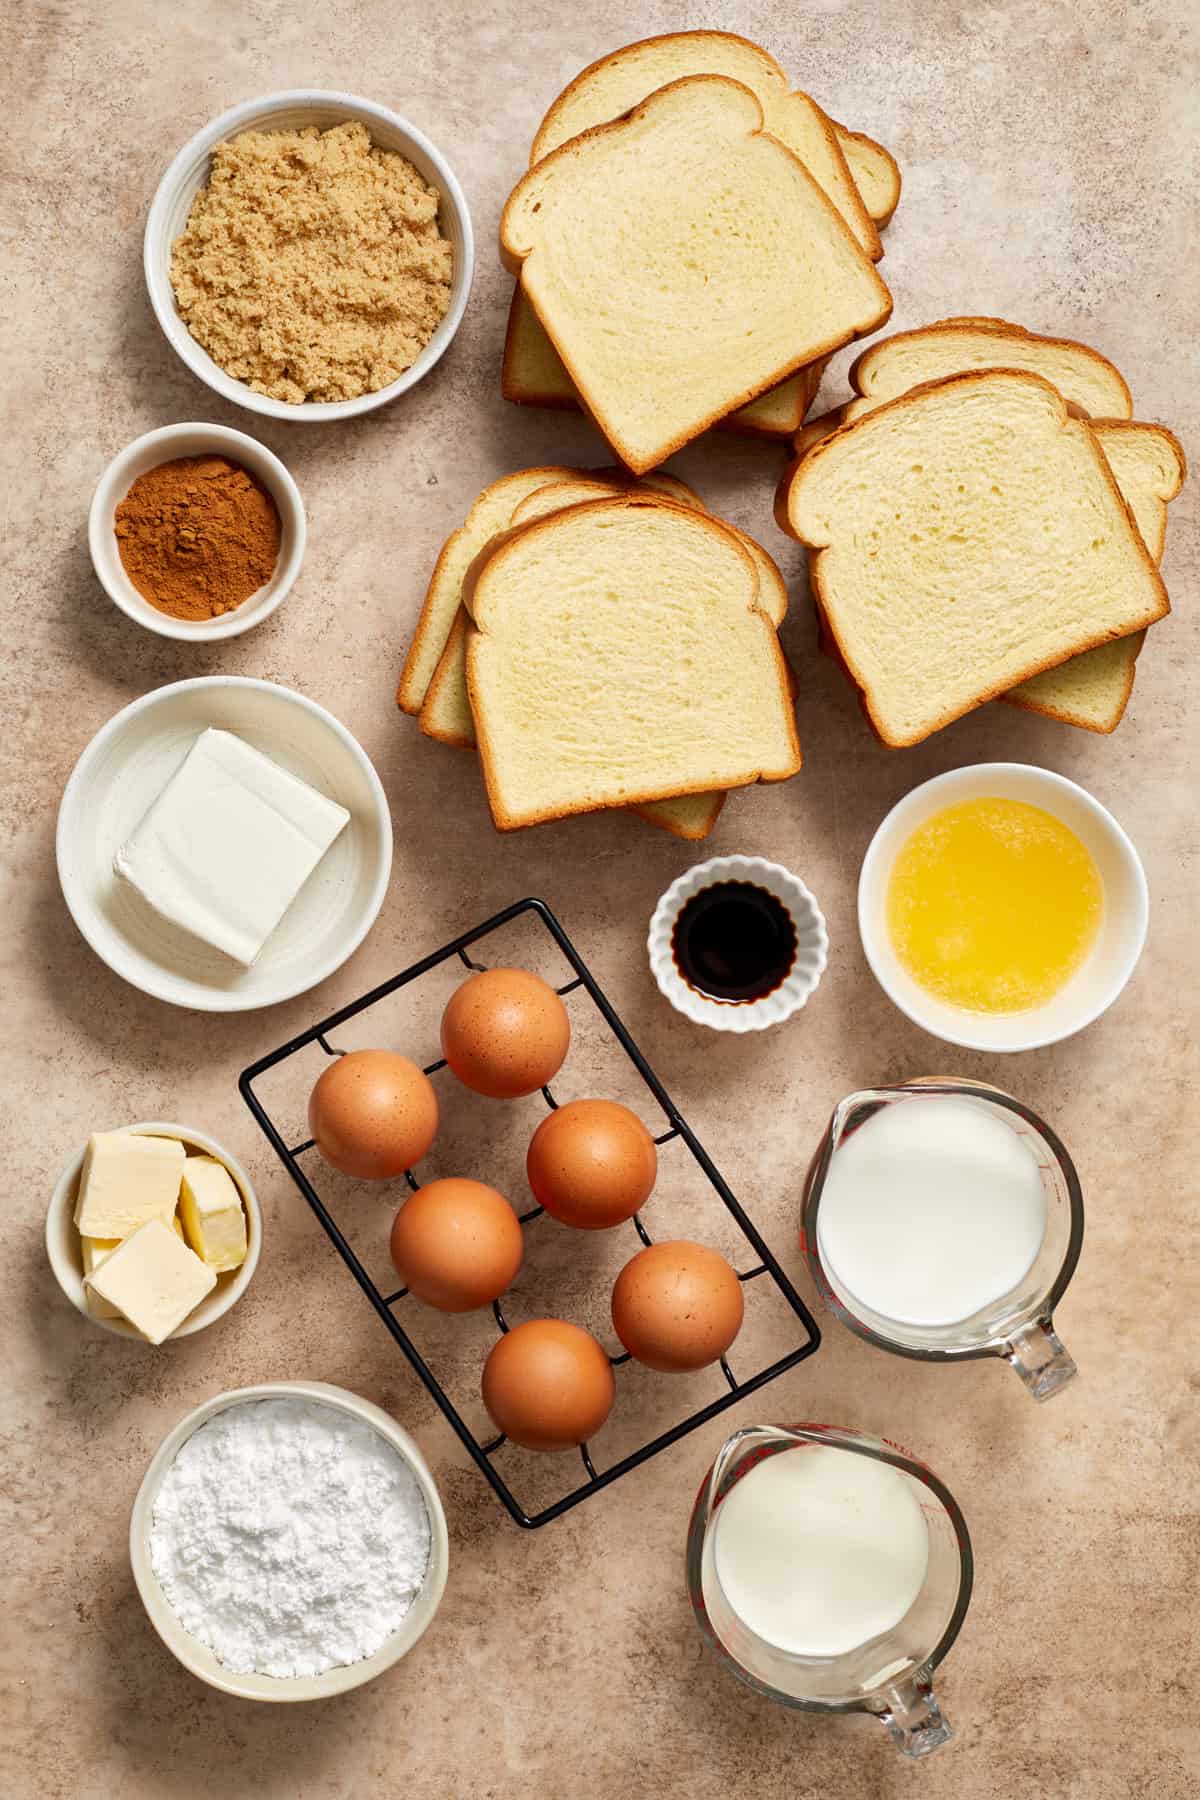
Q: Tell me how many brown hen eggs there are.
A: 6